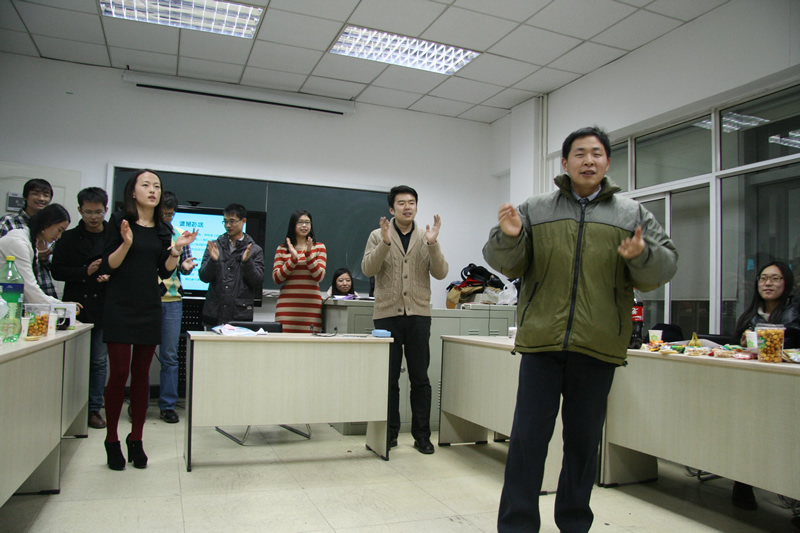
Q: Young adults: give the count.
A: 11